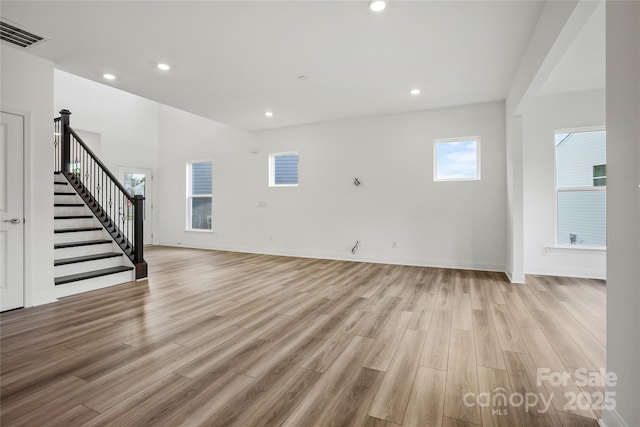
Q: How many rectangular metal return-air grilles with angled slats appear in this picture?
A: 1